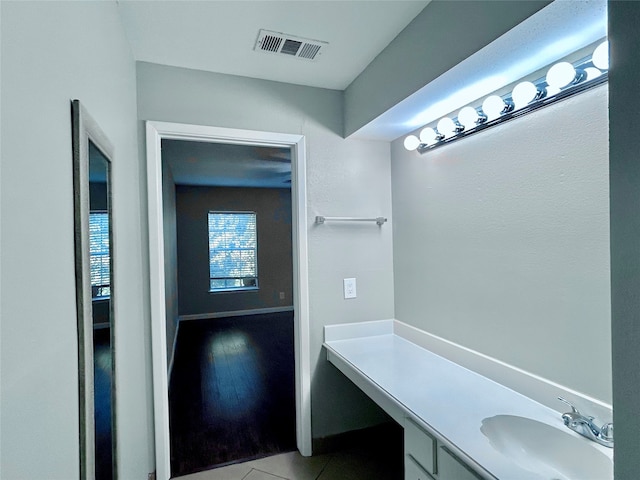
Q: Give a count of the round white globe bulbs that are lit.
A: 8